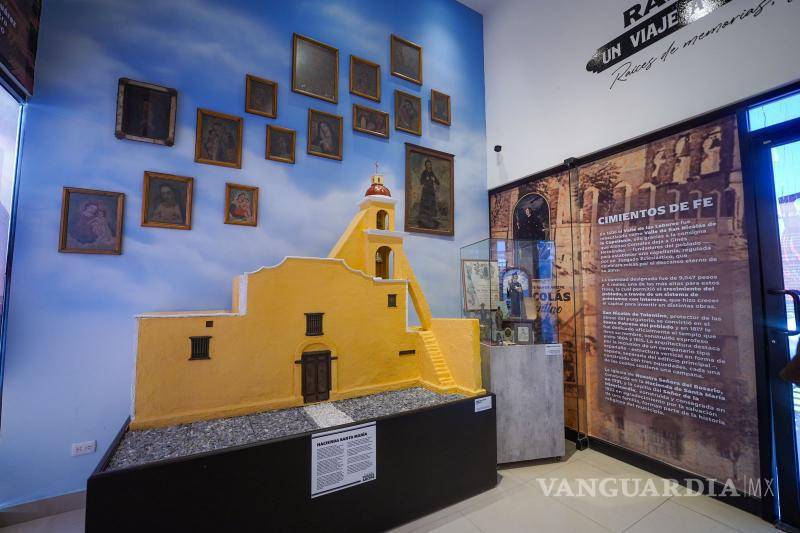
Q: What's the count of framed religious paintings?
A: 15